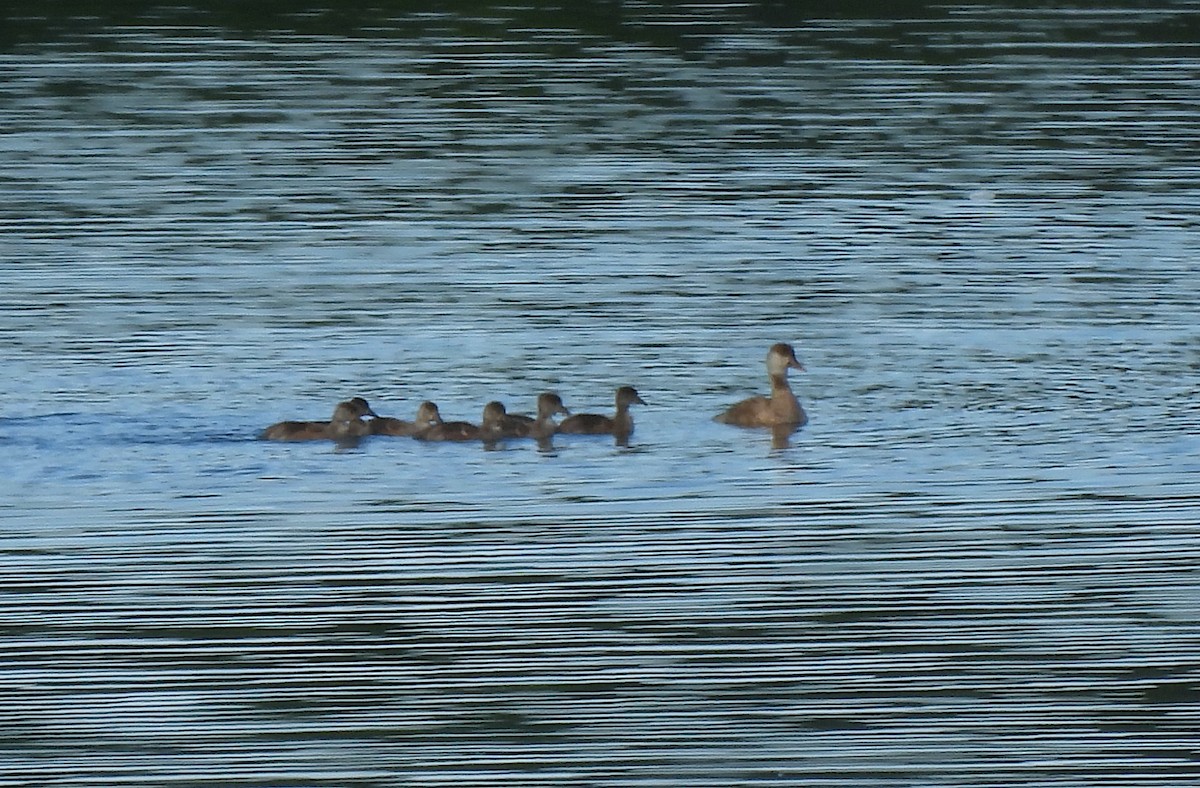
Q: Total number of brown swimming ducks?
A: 7